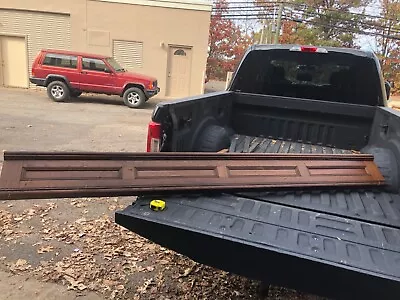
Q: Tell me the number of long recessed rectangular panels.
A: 4